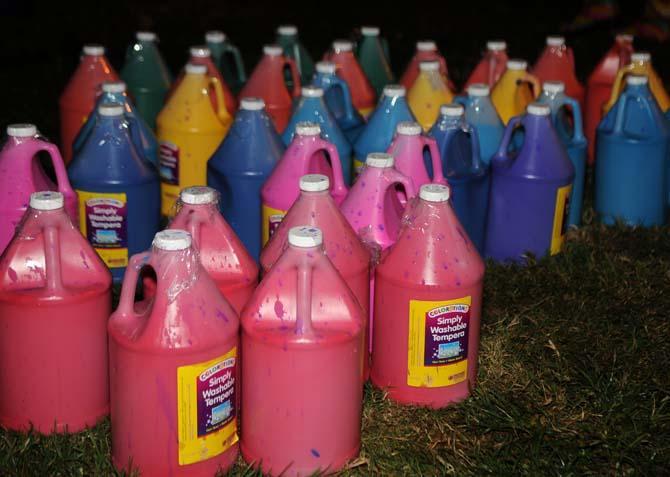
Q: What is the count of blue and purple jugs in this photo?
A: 11